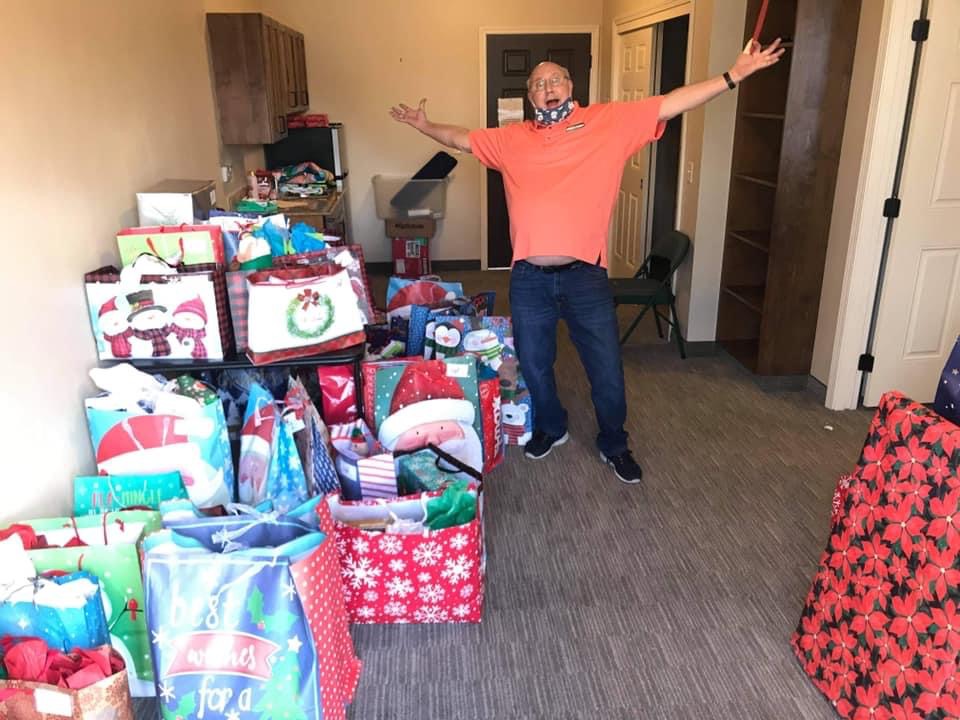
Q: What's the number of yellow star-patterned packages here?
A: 0